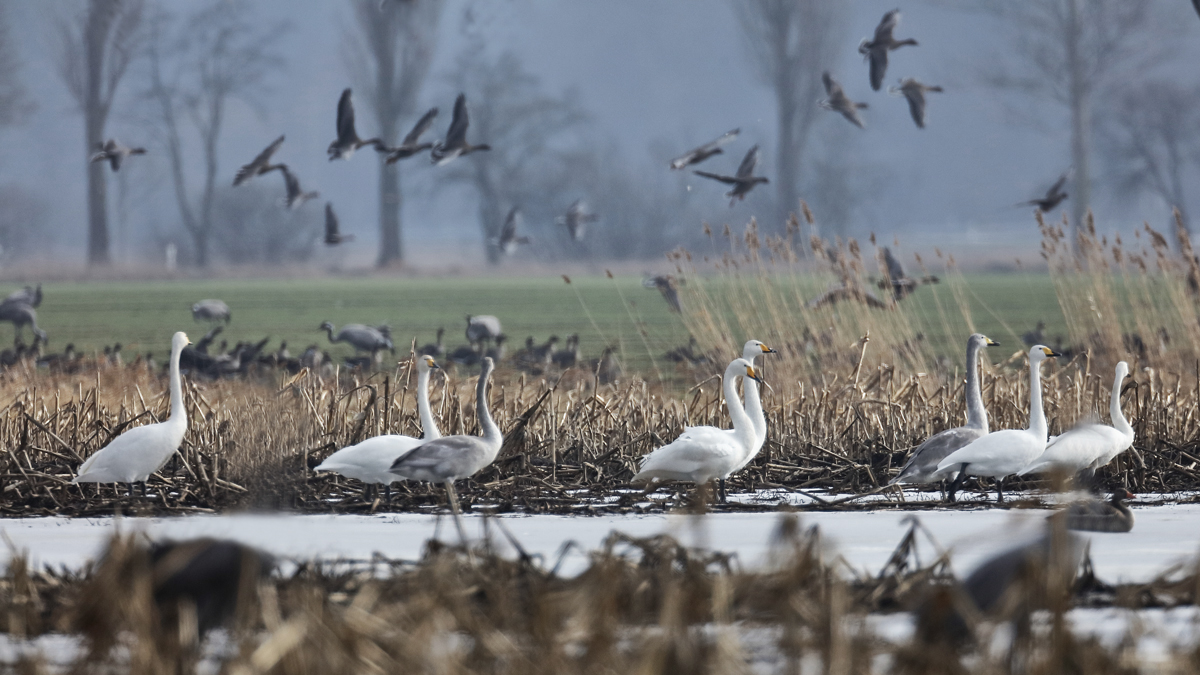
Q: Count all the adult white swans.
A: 6